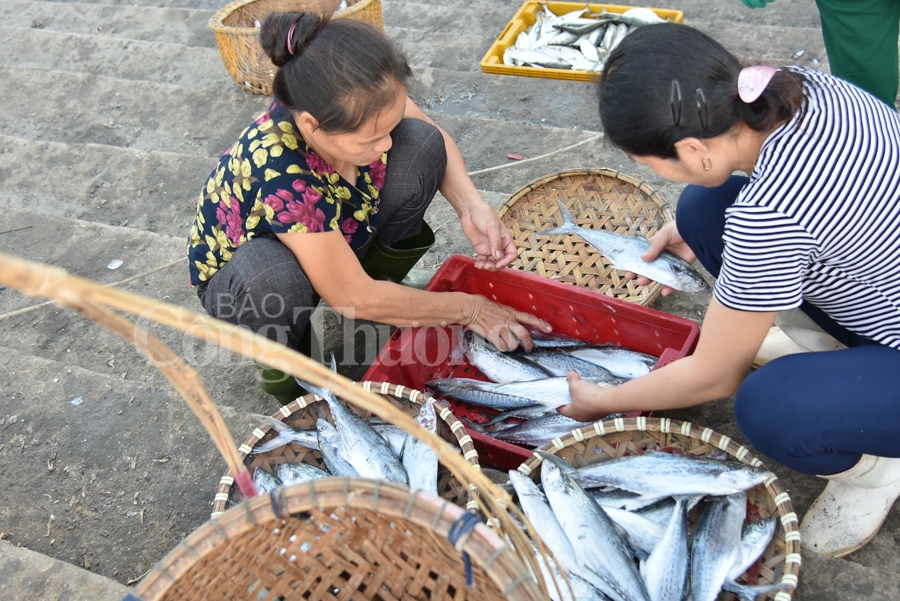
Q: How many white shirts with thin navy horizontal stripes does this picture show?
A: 1